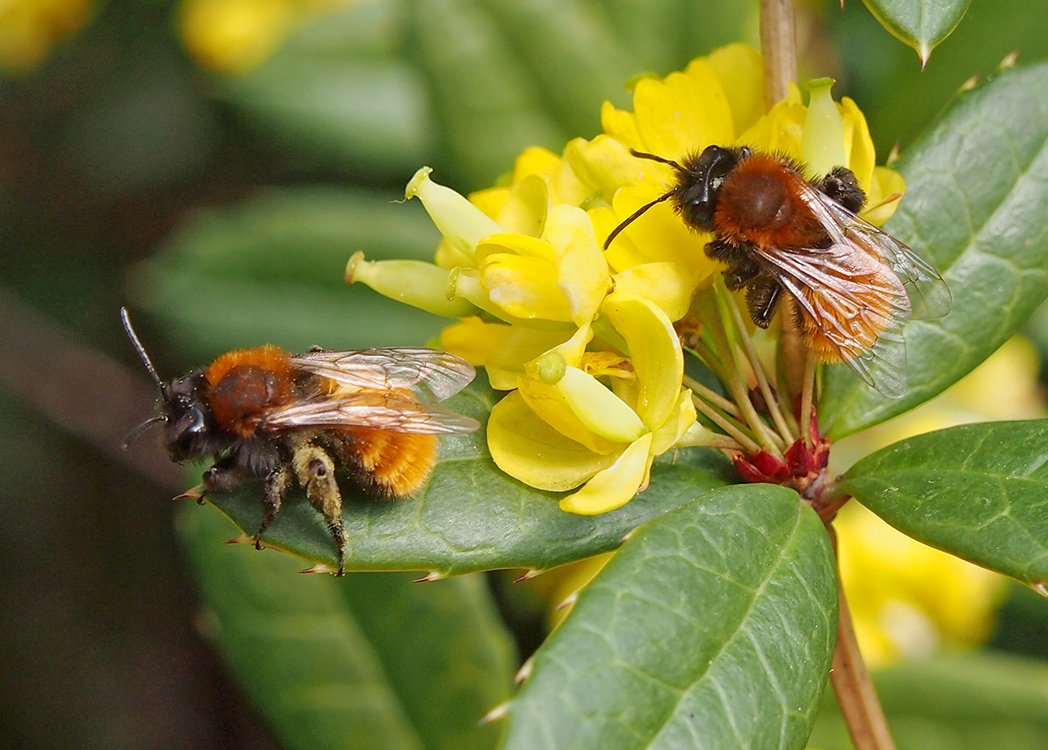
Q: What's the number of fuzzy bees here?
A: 2